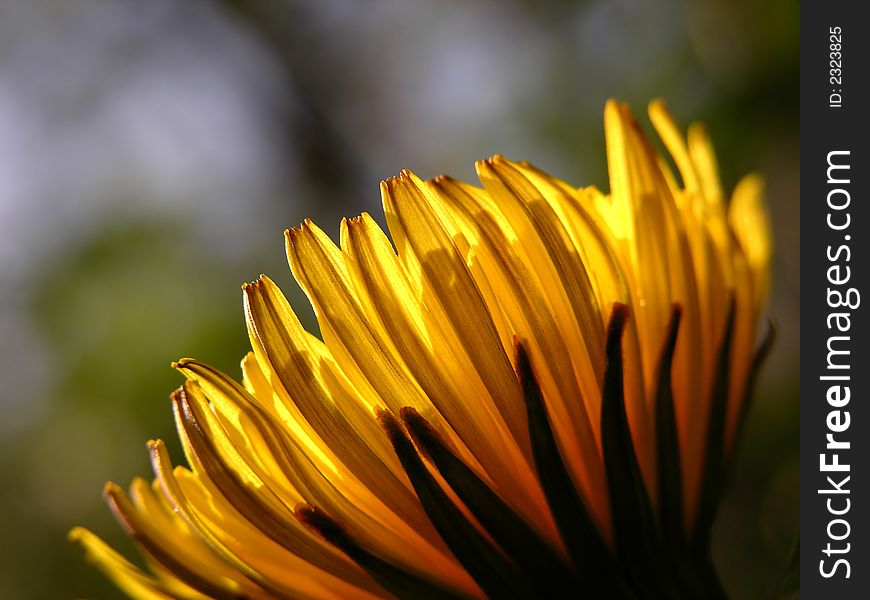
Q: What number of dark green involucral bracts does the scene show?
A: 8